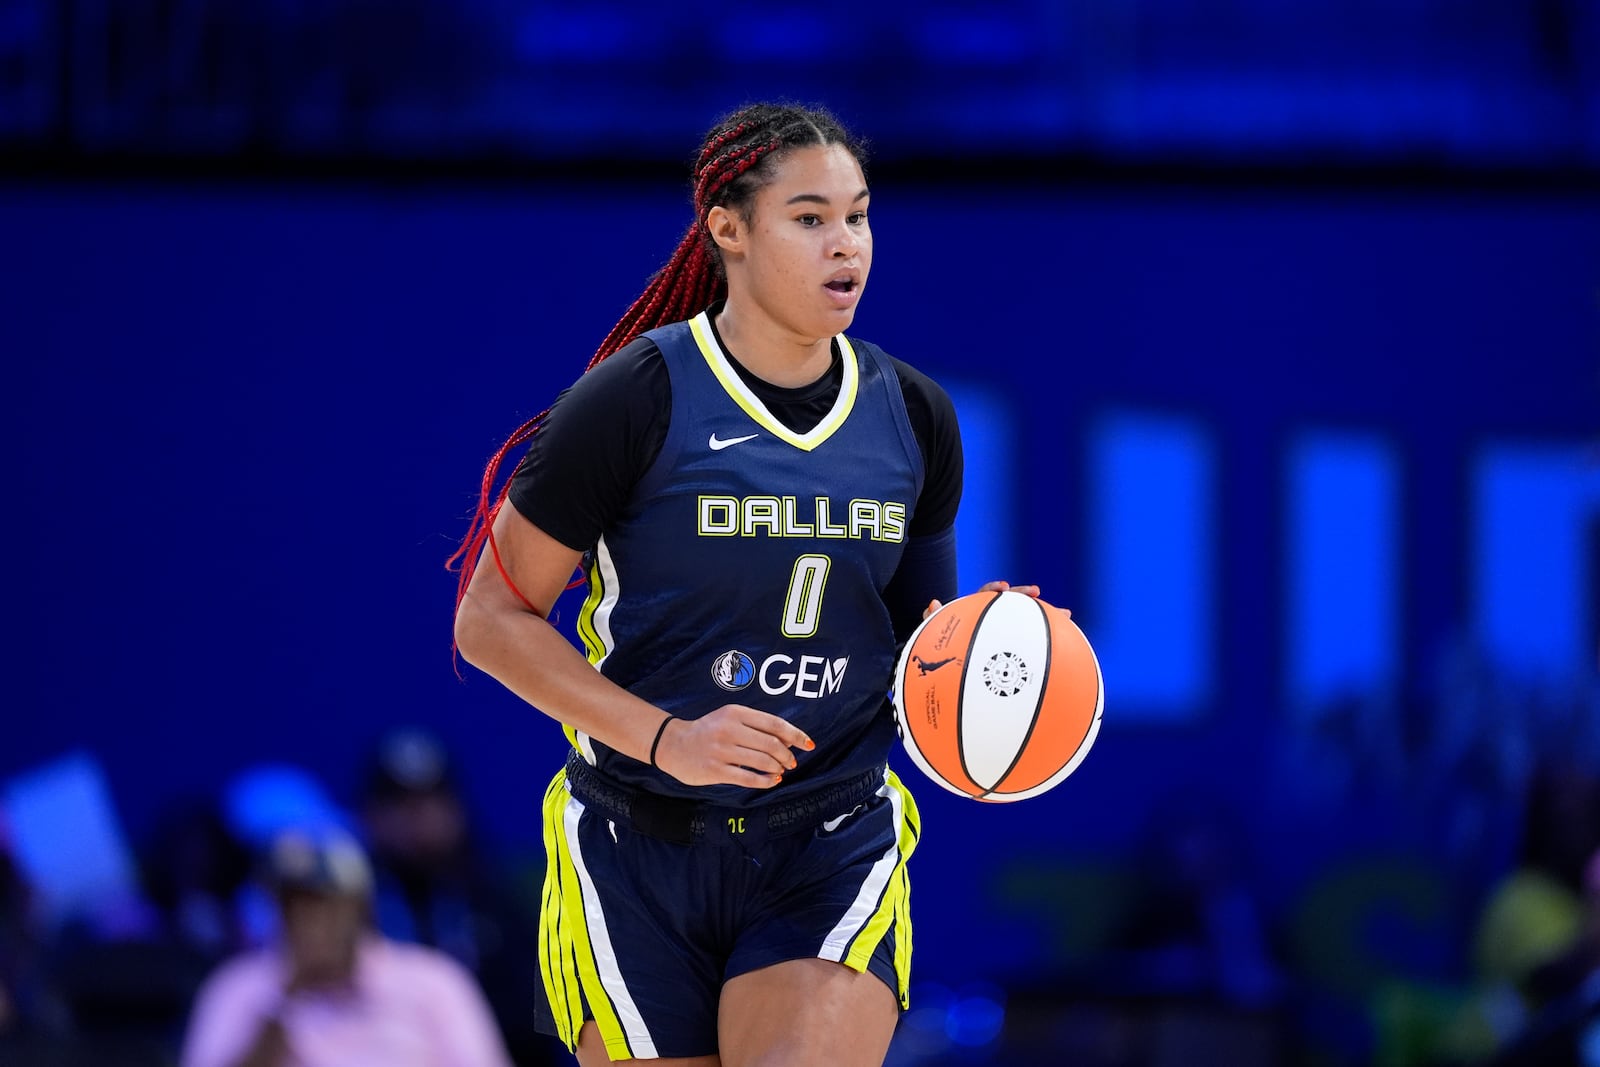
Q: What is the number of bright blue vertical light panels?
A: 4